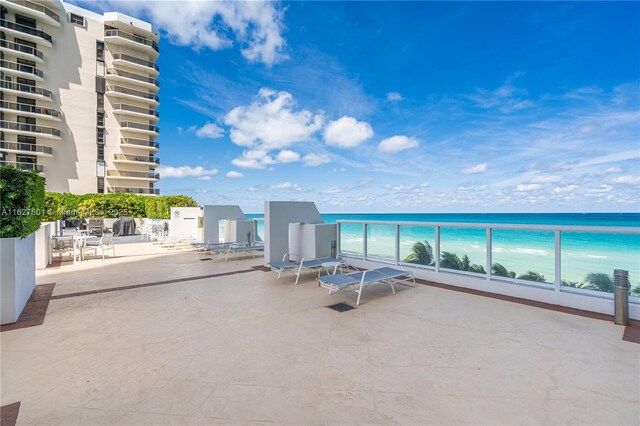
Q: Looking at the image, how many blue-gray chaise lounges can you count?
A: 4